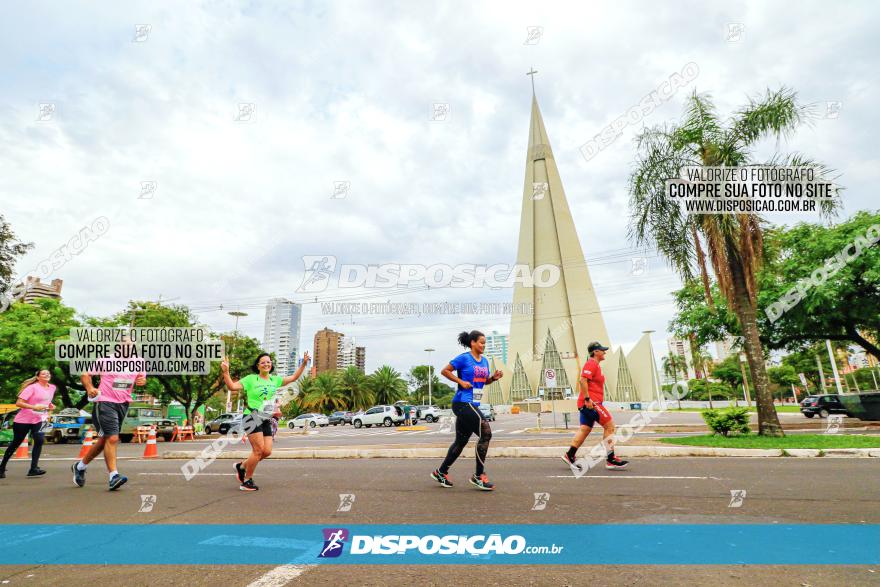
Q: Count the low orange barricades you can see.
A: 2